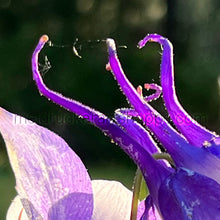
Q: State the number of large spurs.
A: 3